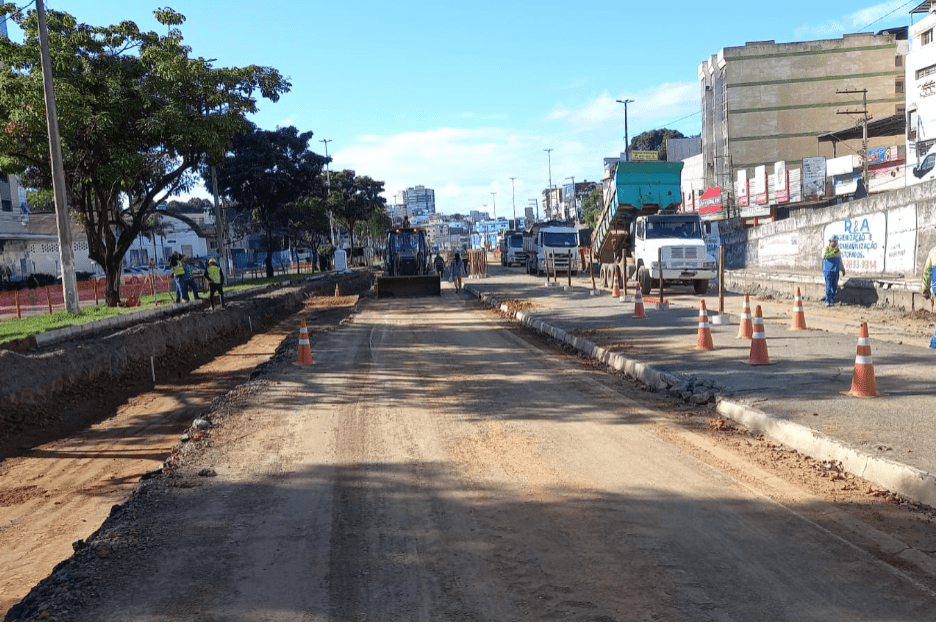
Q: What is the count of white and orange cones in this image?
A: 9